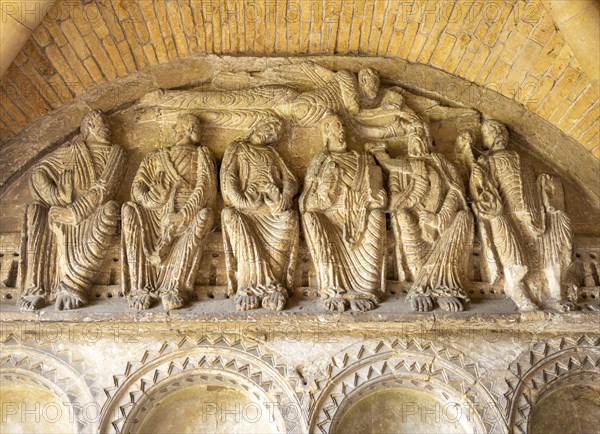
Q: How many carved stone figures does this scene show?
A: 7